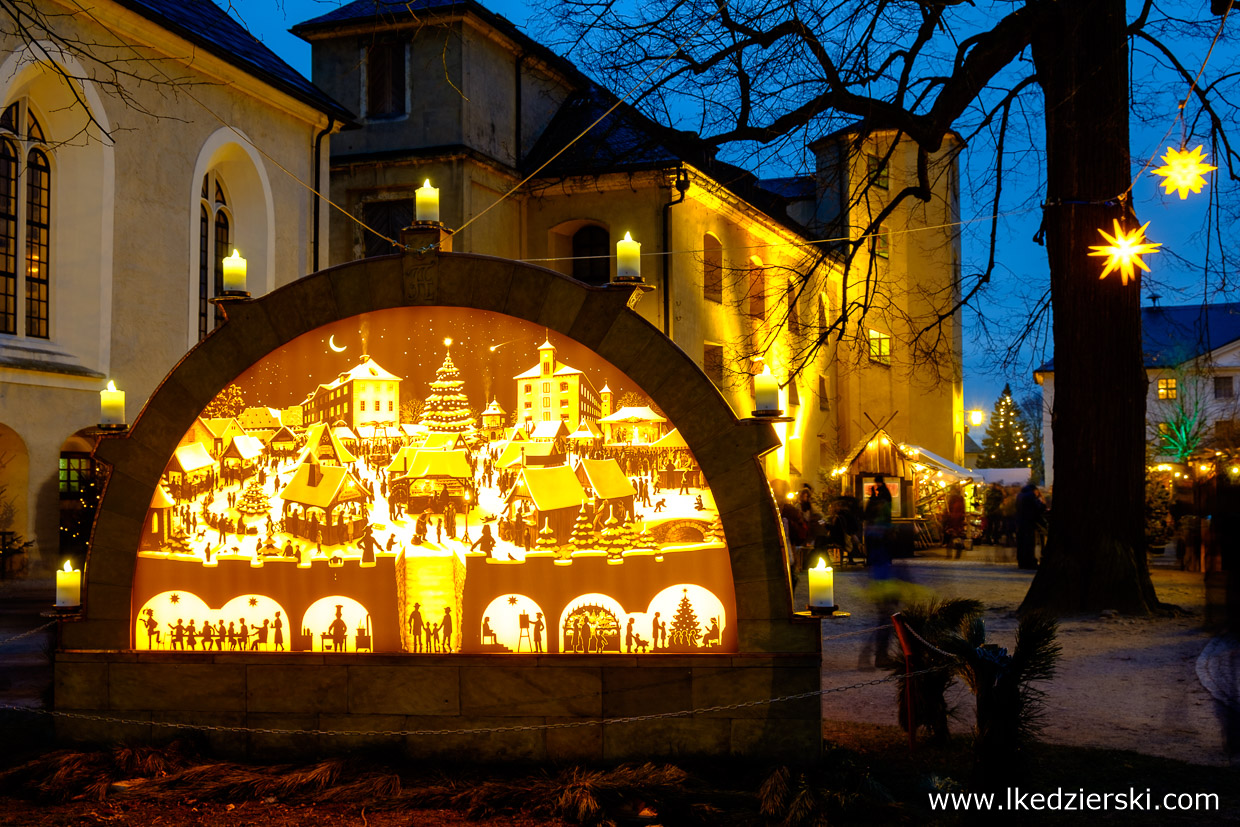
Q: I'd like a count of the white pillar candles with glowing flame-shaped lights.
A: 7